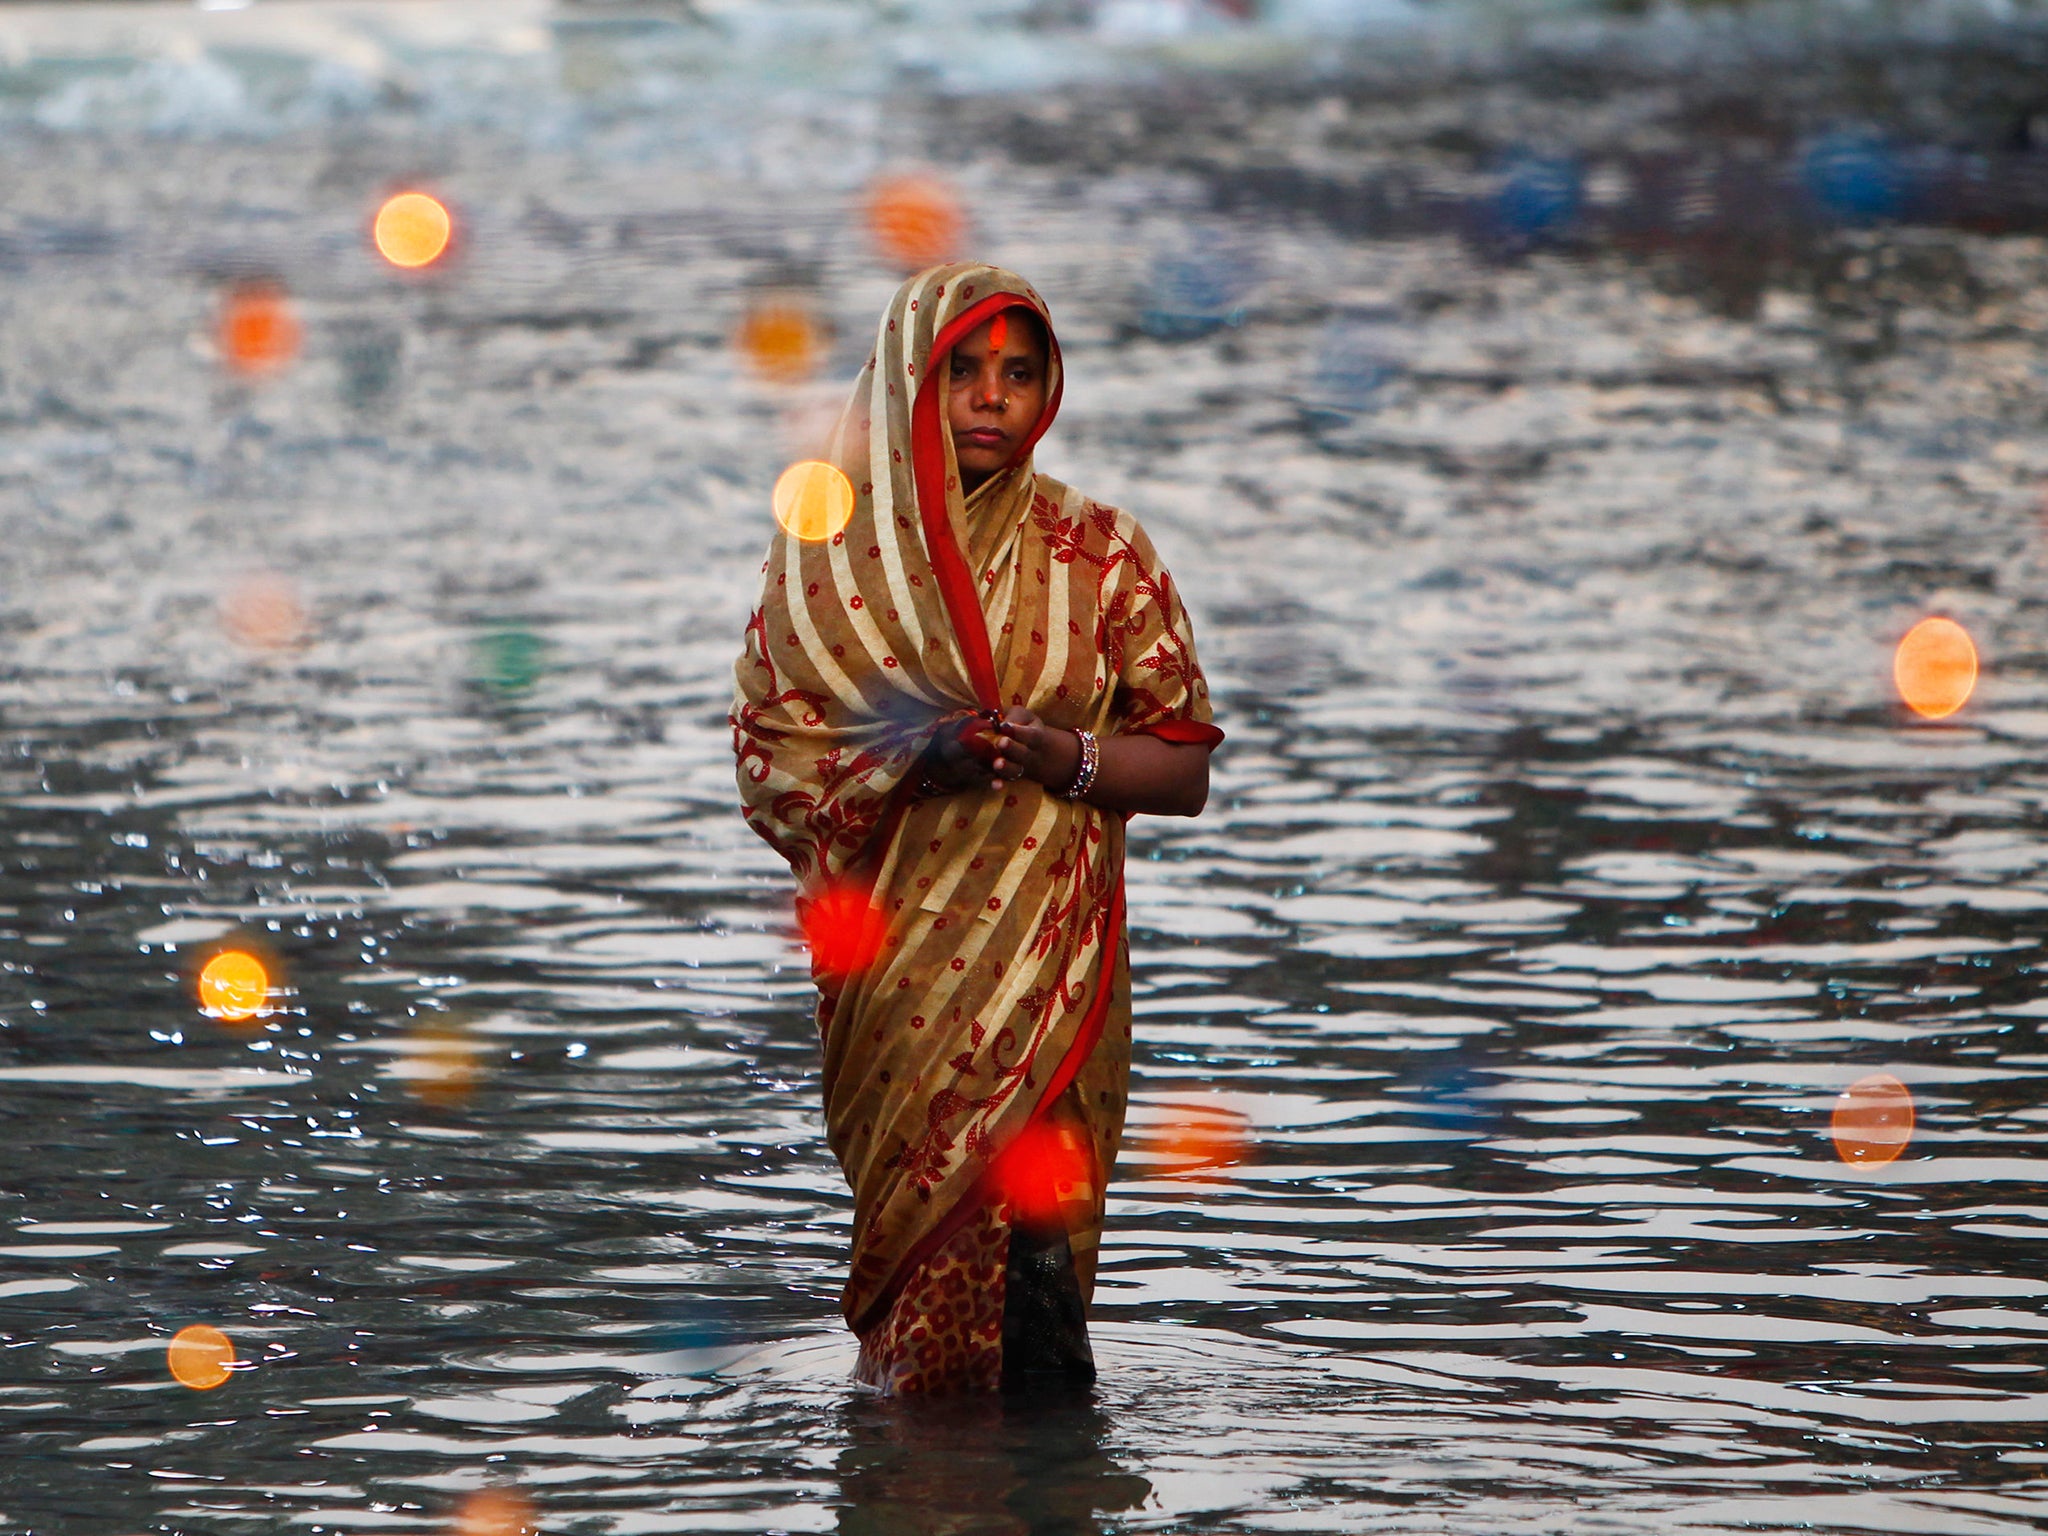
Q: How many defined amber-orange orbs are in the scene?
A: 6